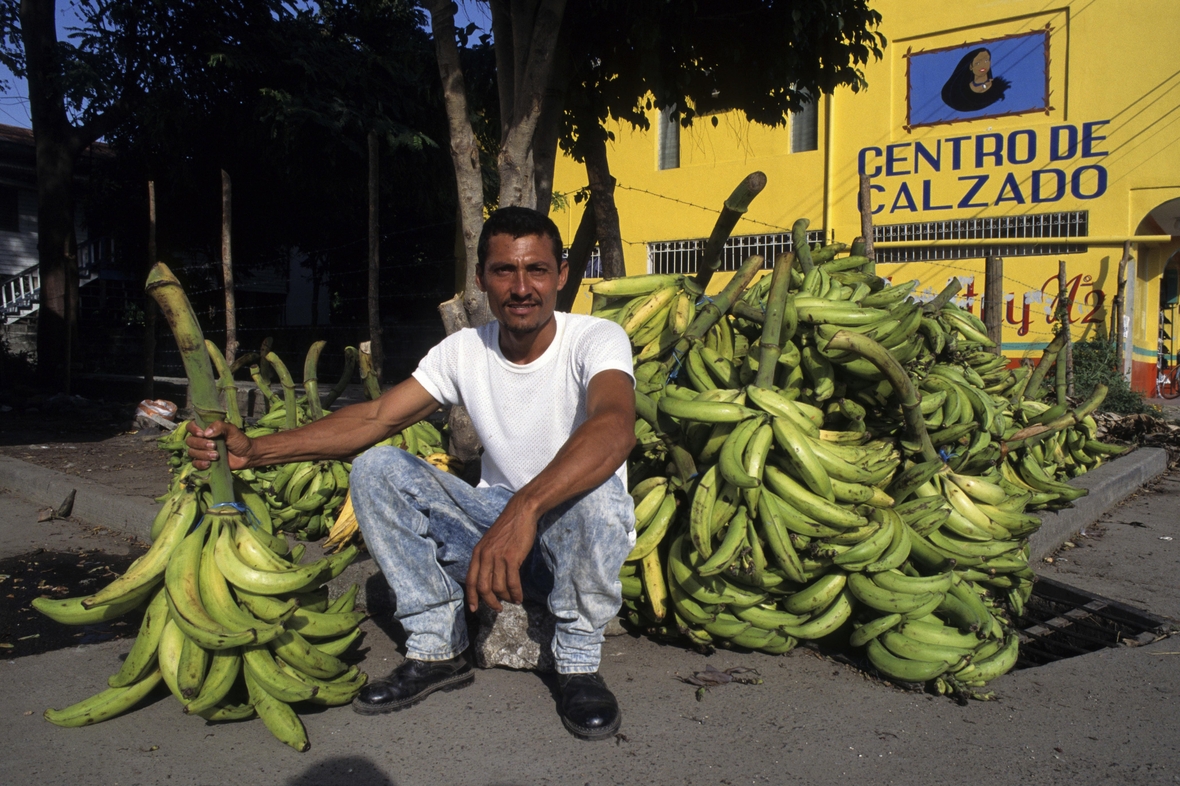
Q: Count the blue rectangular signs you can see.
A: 1